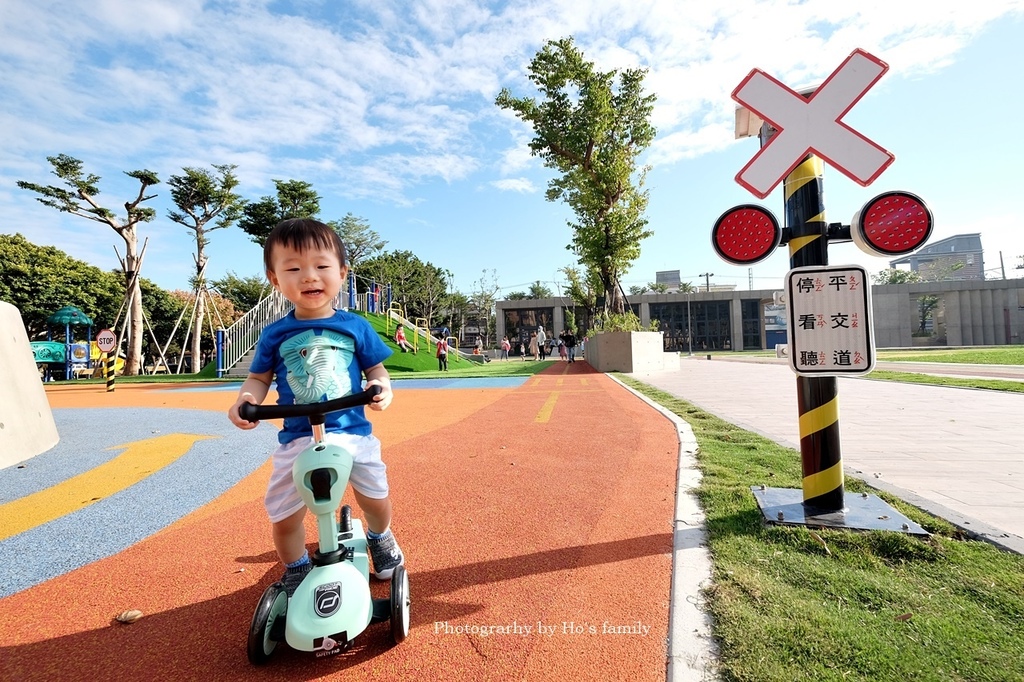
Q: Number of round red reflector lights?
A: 2